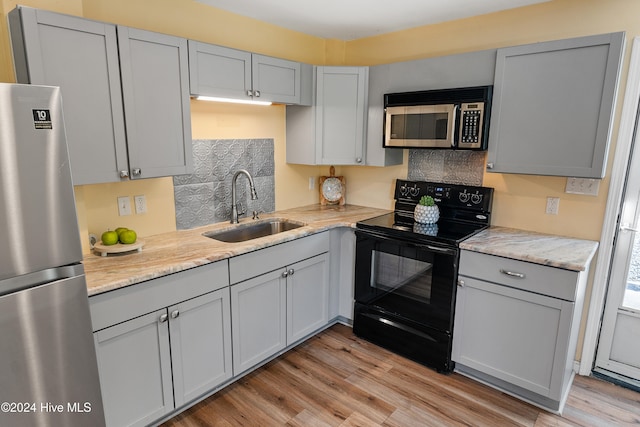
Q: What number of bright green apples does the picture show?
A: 3